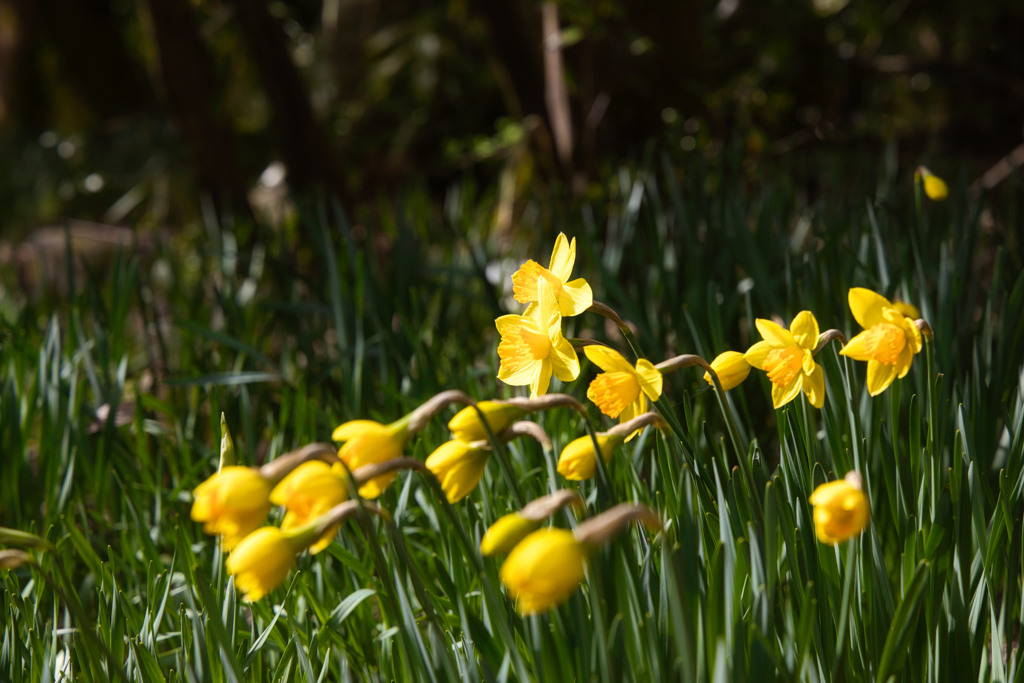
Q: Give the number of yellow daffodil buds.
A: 12